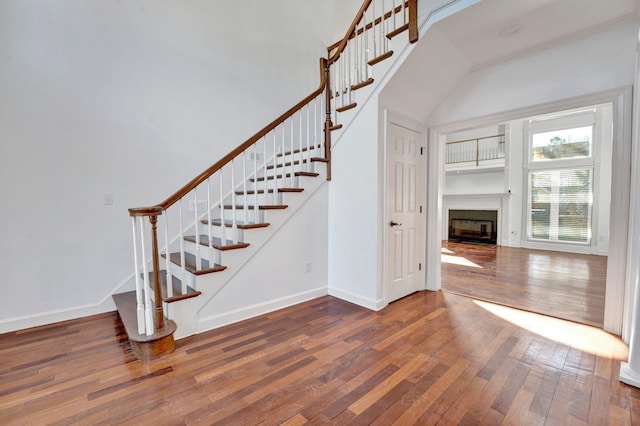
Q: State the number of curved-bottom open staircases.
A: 1